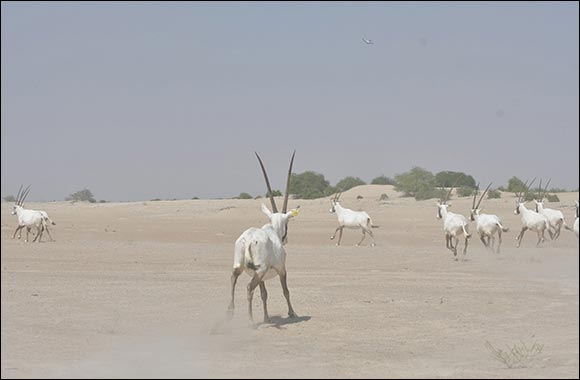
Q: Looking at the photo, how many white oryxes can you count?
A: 9